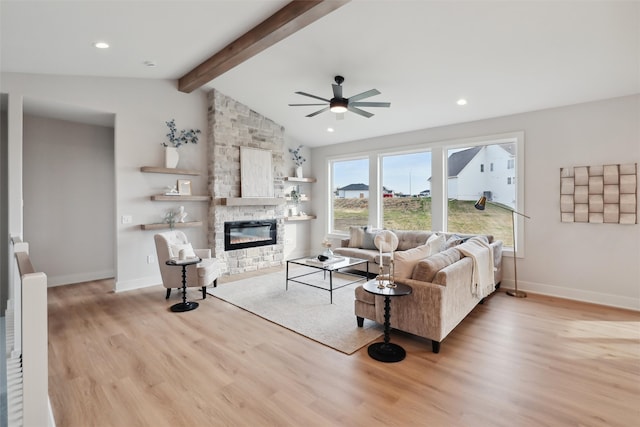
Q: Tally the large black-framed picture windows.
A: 0